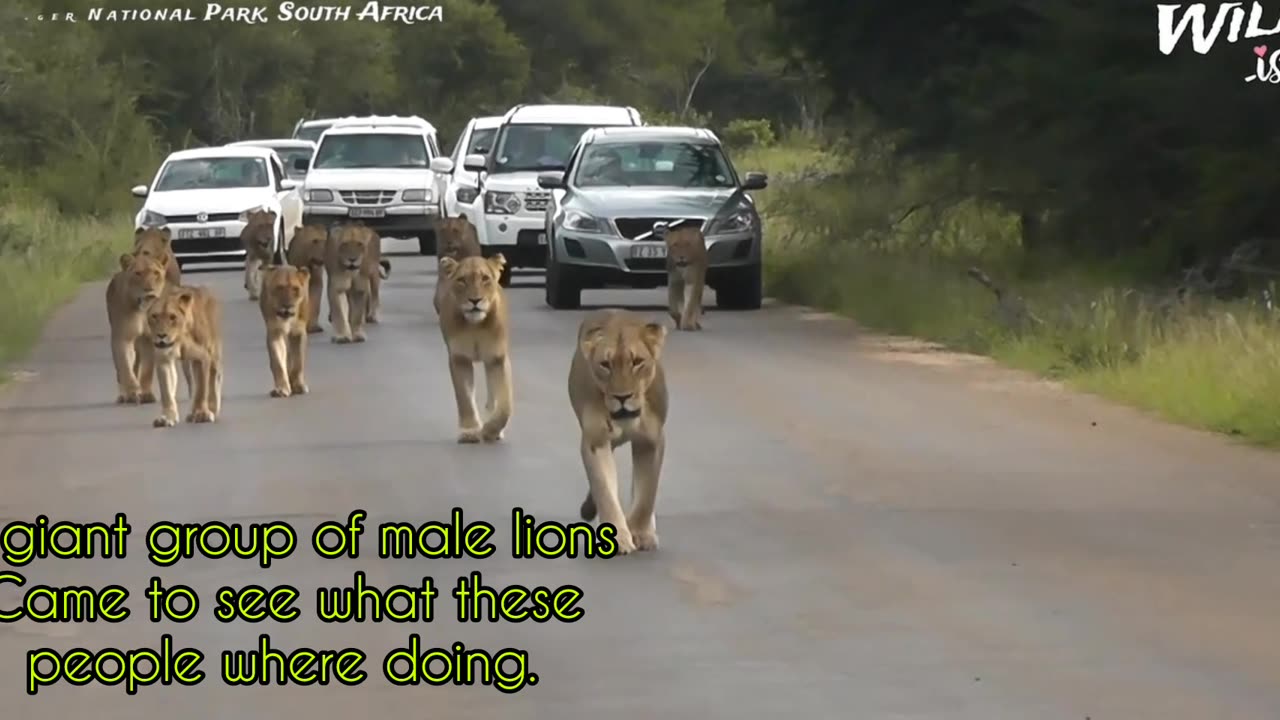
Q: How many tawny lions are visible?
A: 11